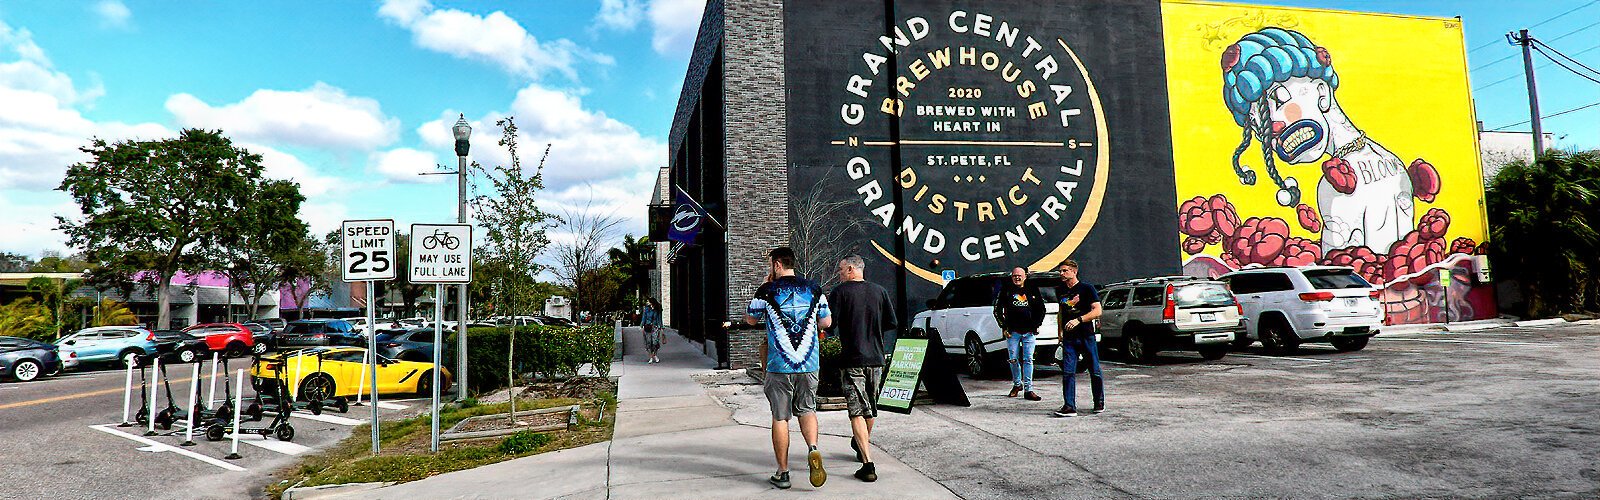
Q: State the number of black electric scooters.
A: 8